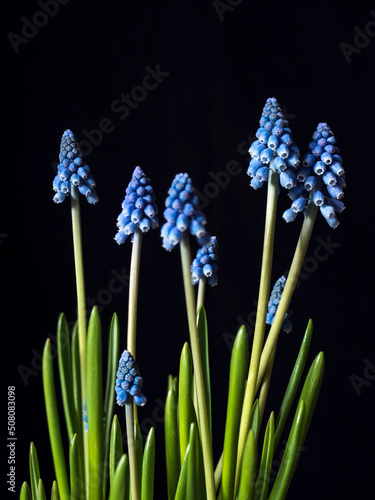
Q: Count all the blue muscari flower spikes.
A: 8